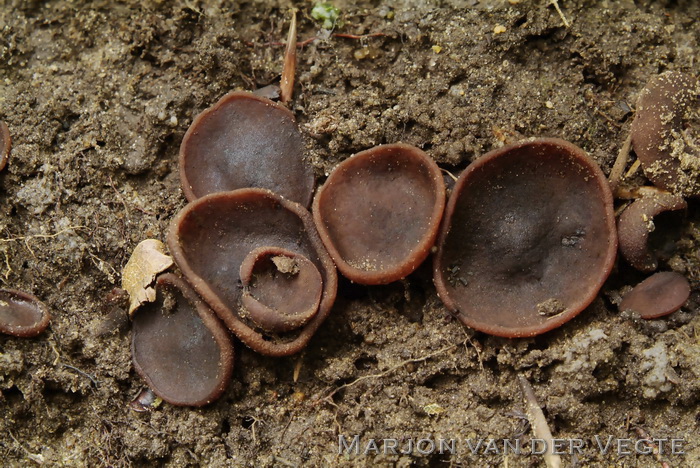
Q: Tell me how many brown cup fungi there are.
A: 11